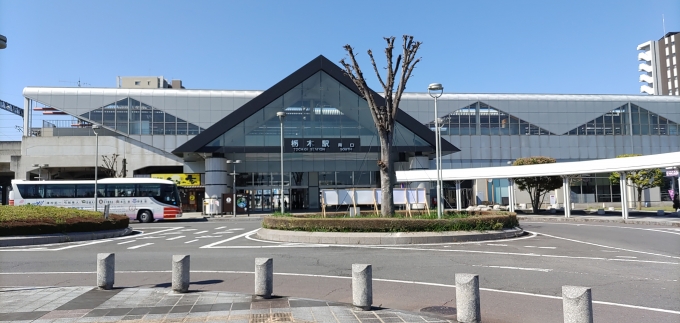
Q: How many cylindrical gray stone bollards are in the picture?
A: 6